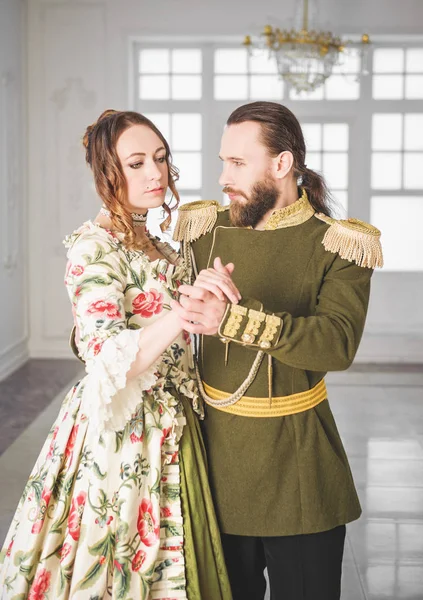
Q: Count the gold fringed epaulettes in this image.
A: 2